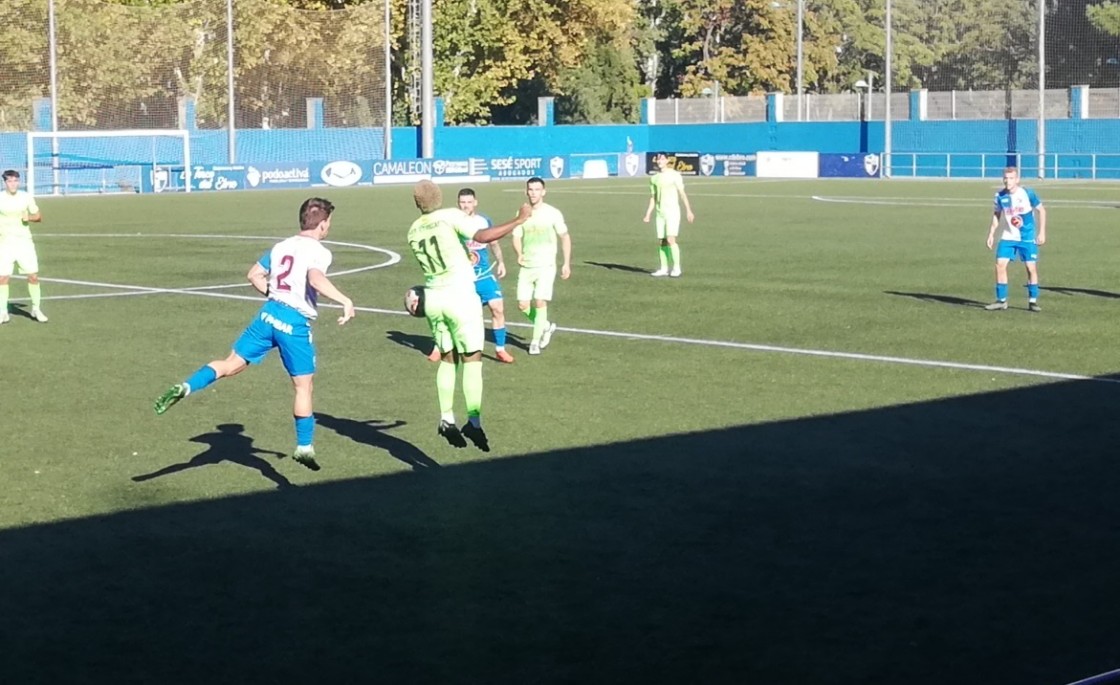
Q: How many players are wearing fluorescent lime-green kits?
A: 4